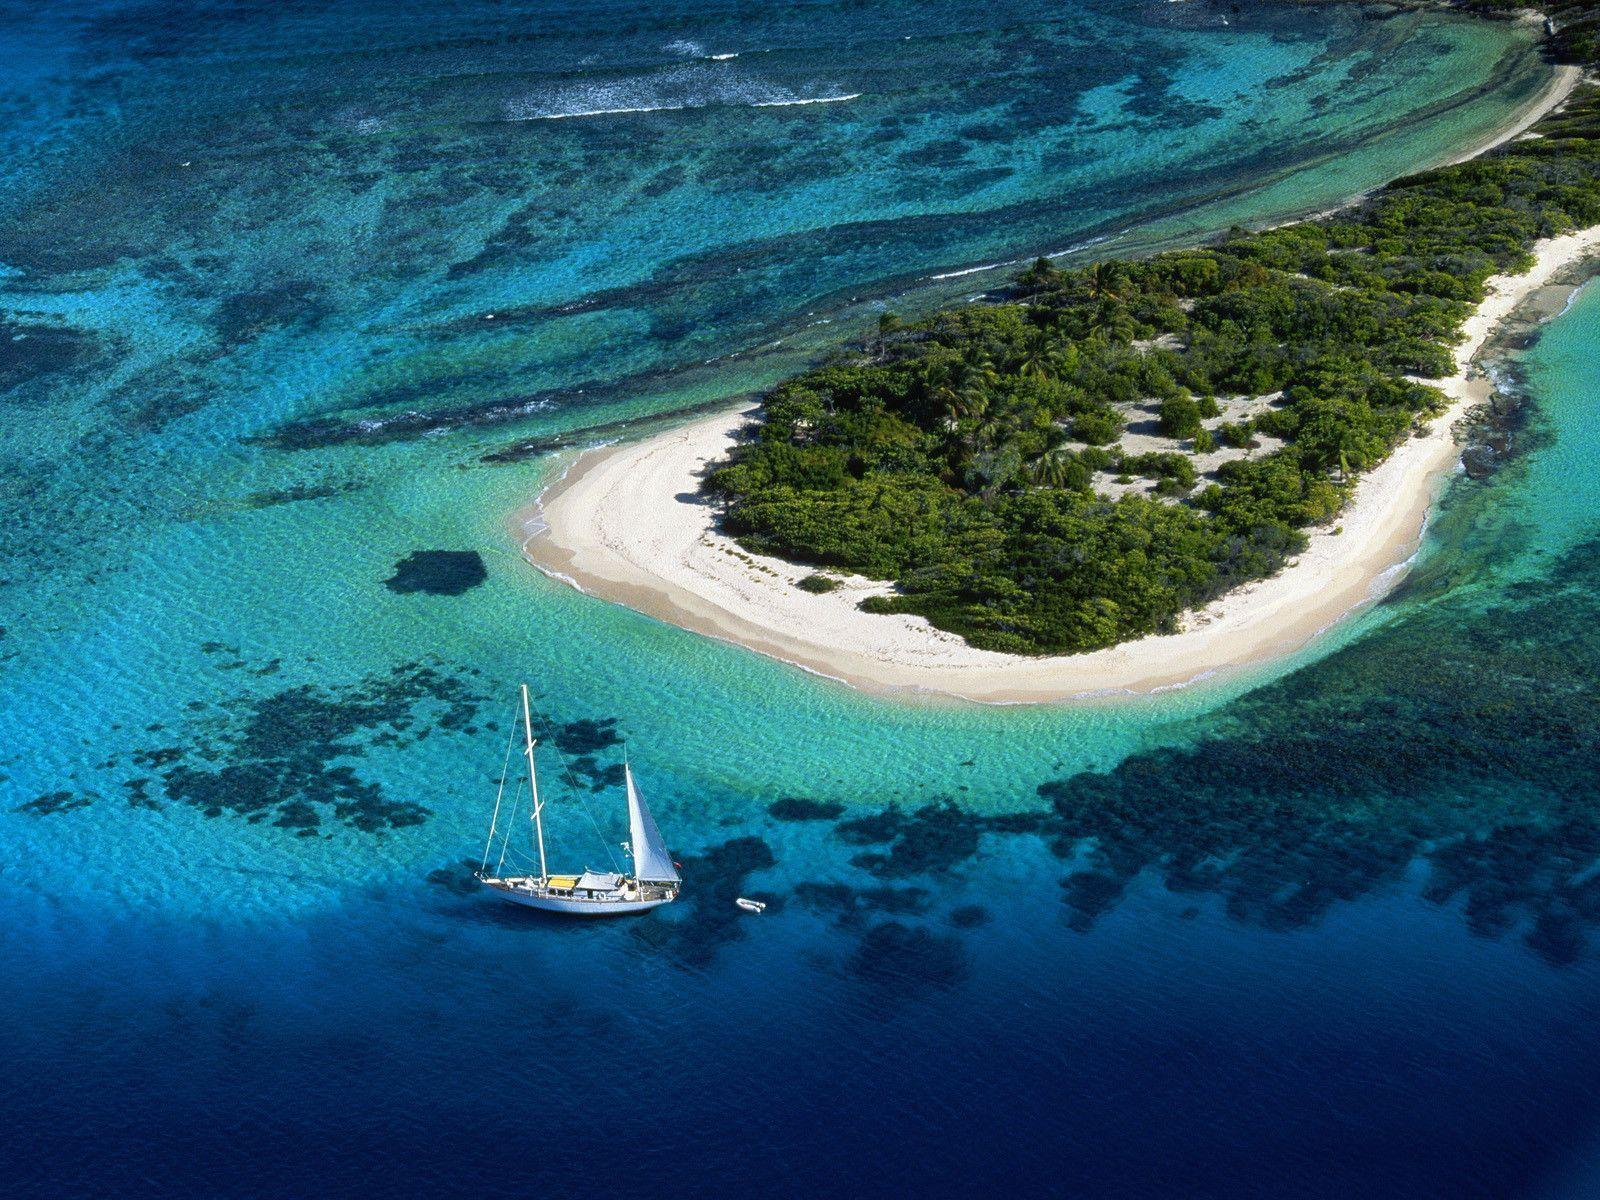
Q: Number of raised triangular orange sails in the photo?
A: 0